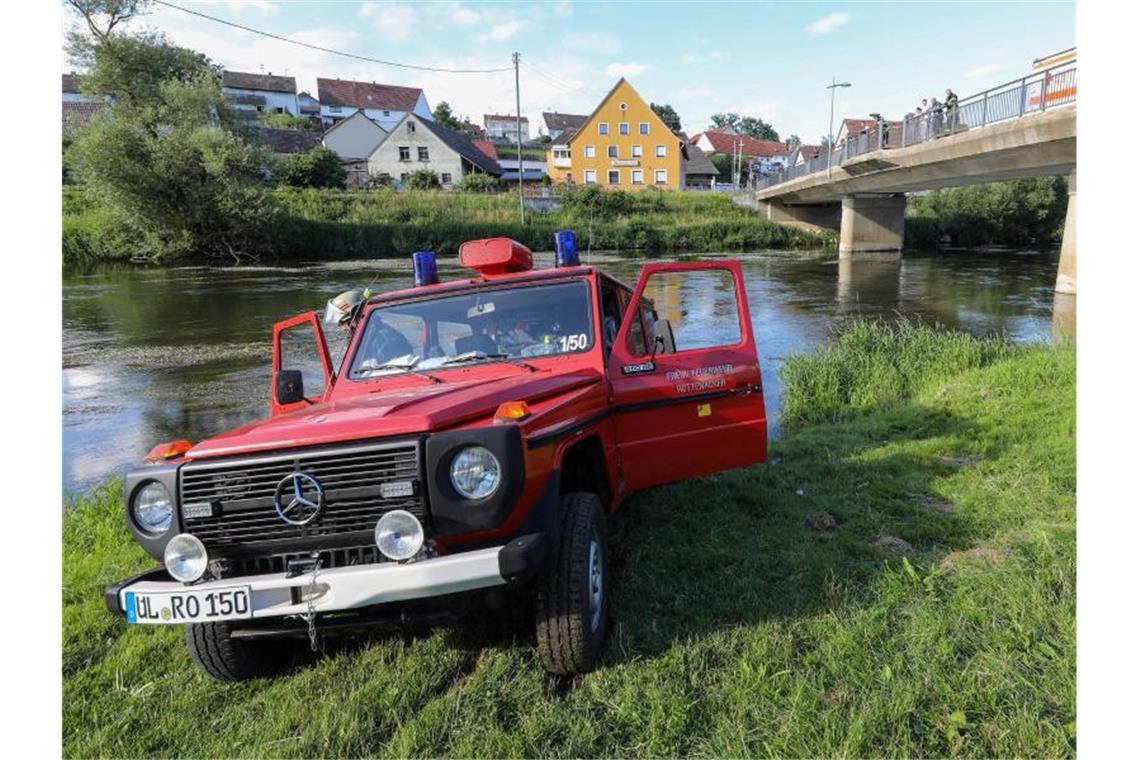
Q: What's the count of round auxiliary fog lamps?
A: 2